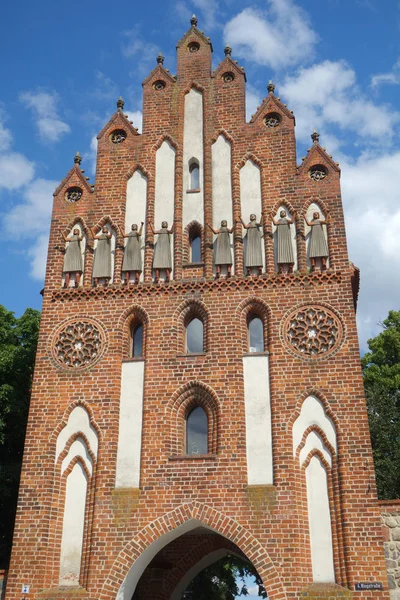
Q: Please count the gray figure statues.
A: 8